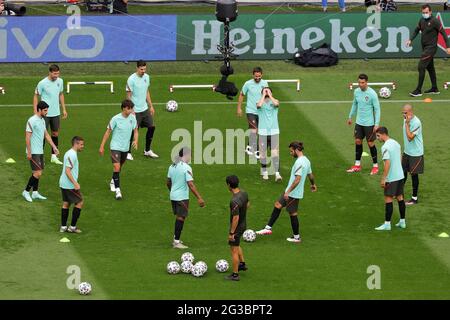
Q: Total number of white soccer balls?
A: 10